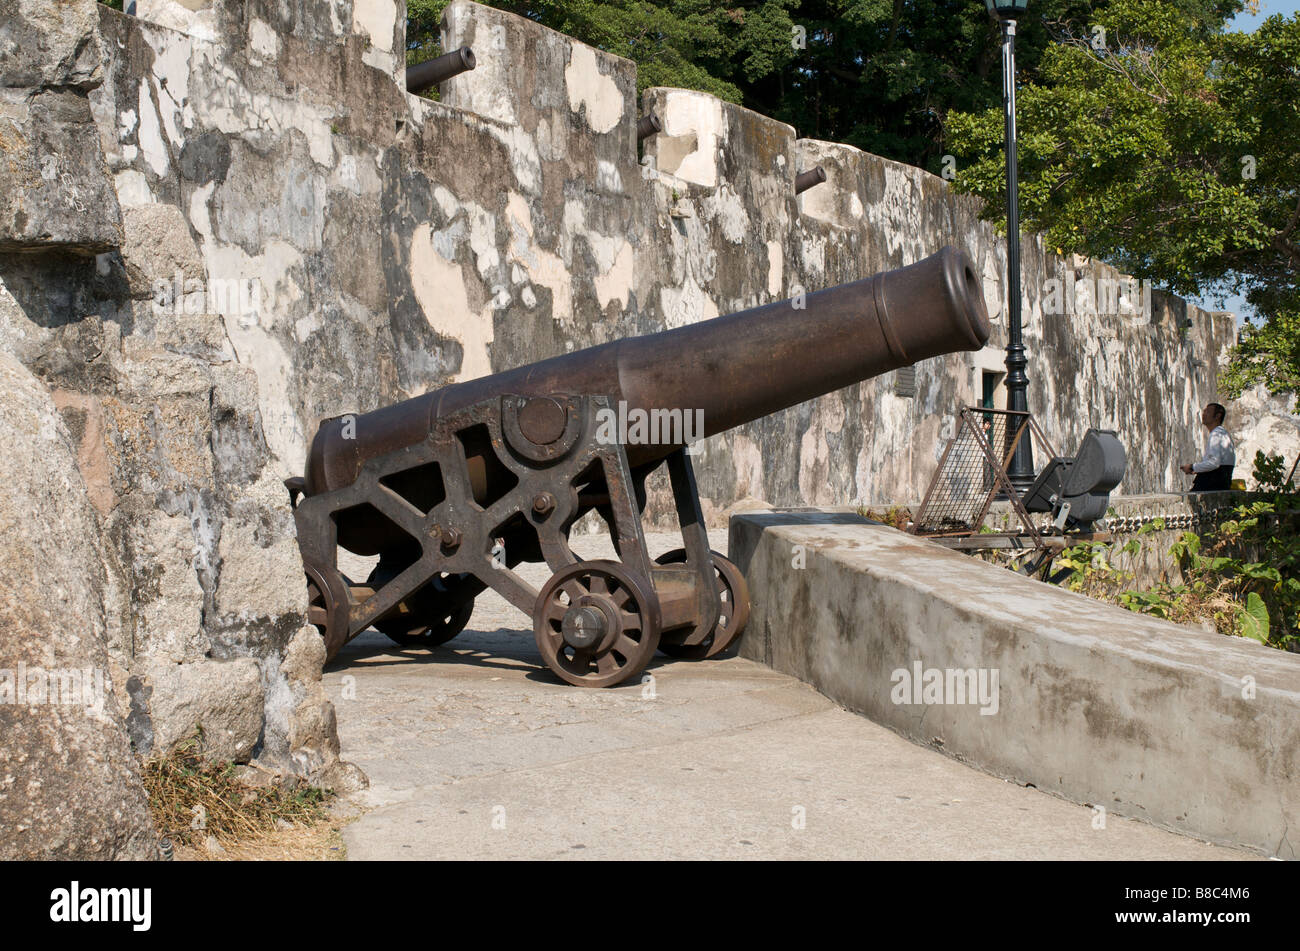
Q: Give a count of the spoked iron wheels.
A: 4